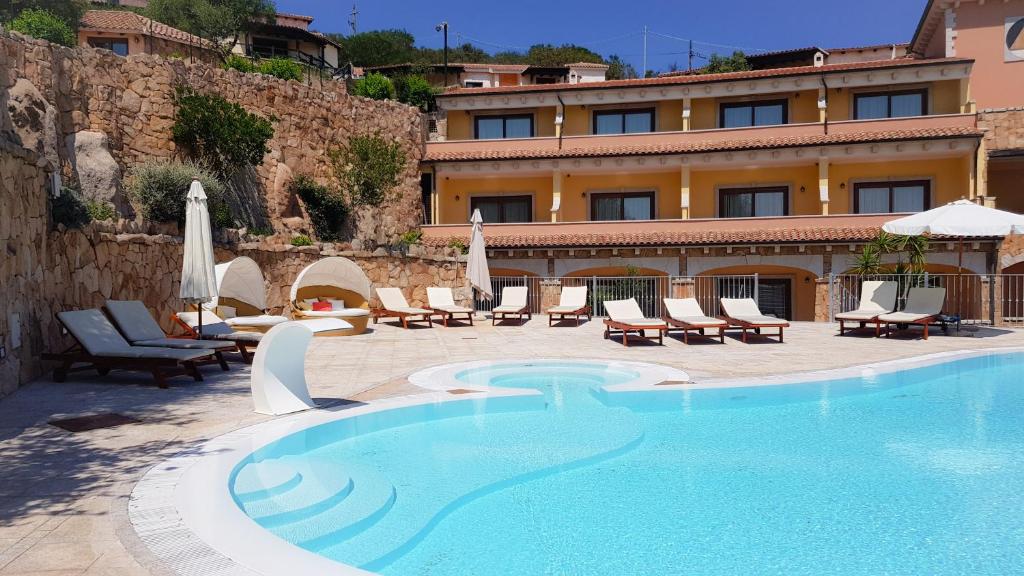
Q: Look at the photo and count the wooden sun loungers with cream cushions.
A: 12